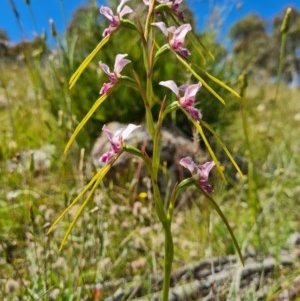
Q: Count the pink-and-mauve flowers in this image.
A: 7